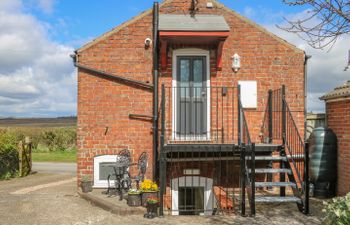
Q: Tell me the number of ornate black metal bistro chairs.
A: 2